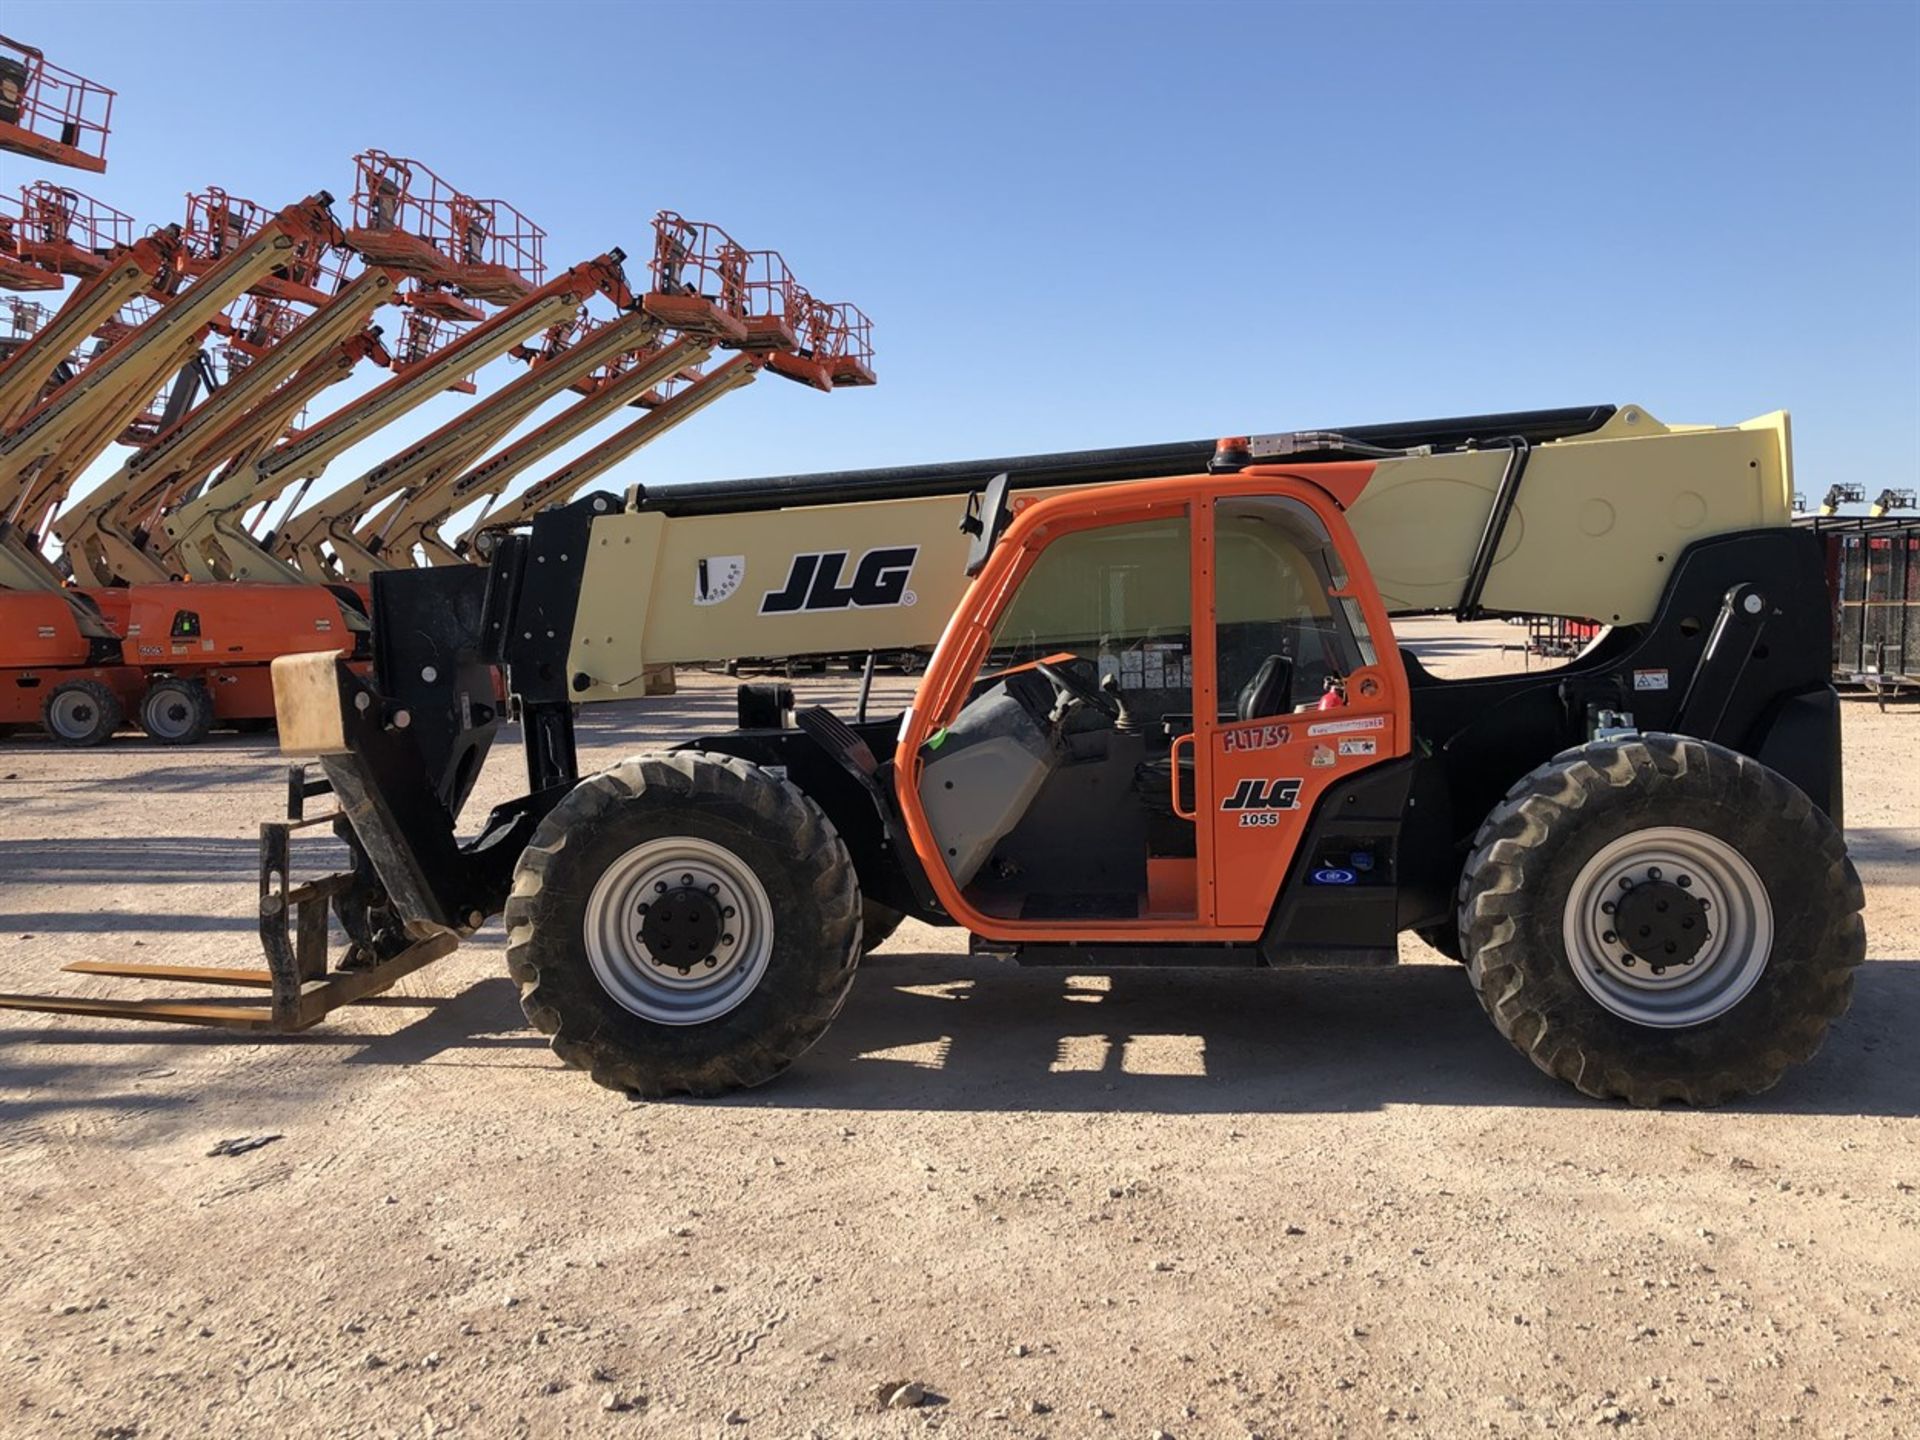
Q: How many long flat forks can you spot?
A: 2